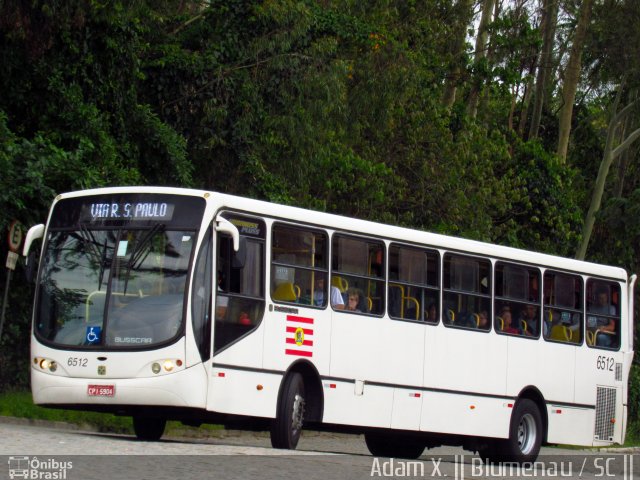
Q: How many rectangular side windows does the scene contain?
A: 7